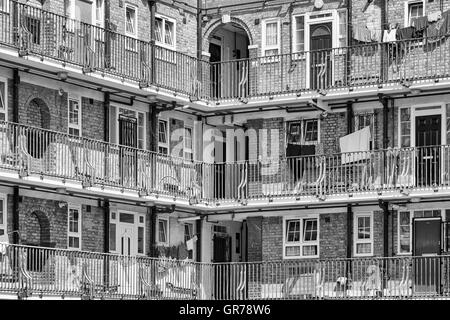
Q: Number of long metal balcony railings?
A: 3